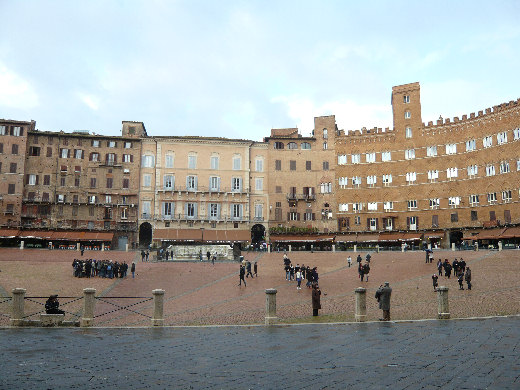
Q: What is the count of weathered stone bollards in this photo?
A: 6